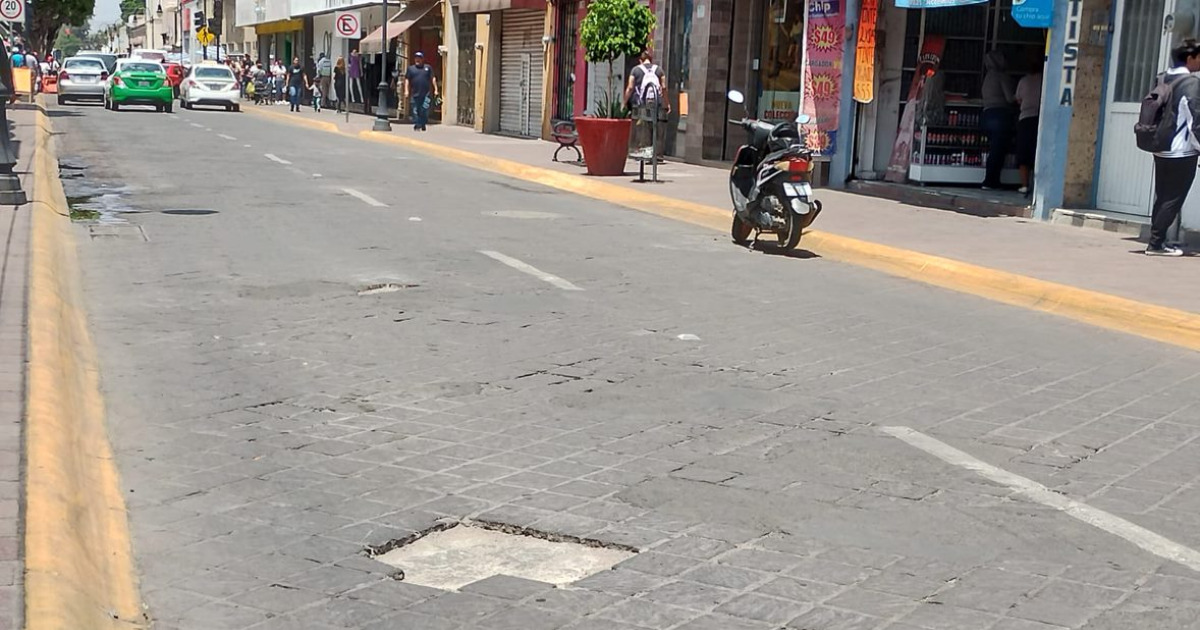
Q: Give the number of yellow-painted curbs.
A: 2